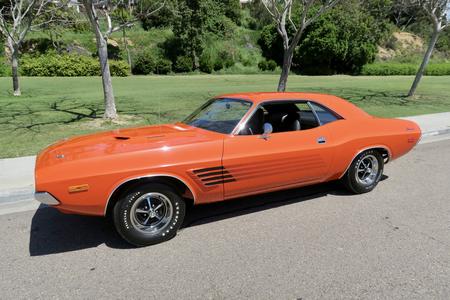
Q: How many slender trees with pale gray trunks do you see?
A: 4